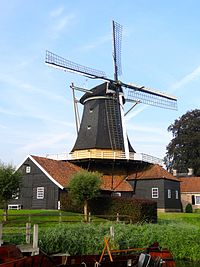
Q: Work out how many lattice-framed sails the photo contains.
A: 4